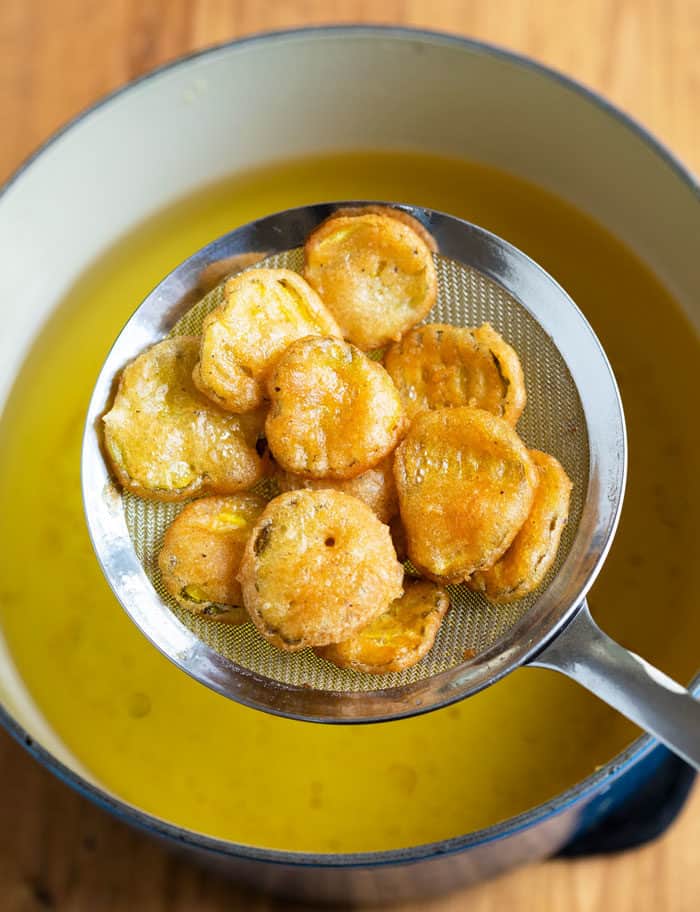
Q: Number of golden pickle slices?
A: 11